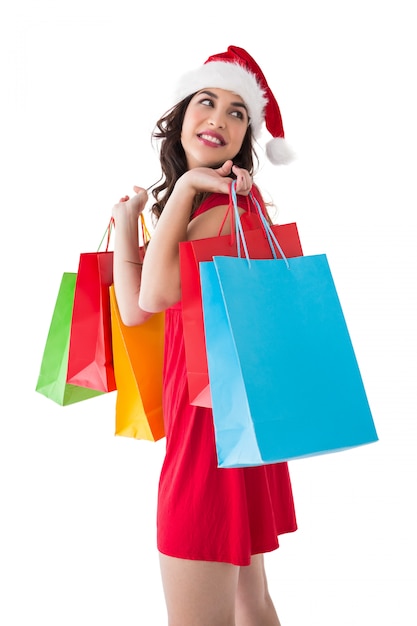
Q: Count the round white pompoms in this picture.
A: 1